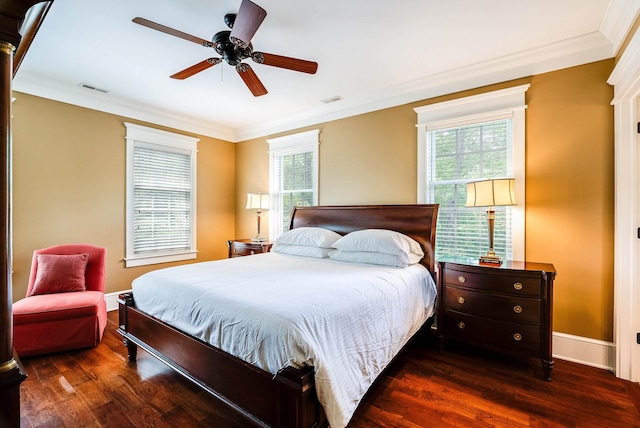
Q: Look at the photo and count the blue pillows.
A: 0